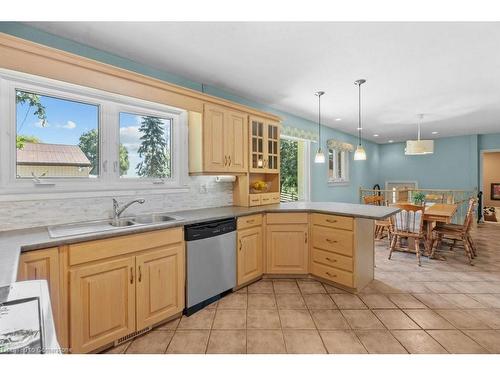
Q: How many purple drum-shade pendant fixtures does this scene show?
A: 0